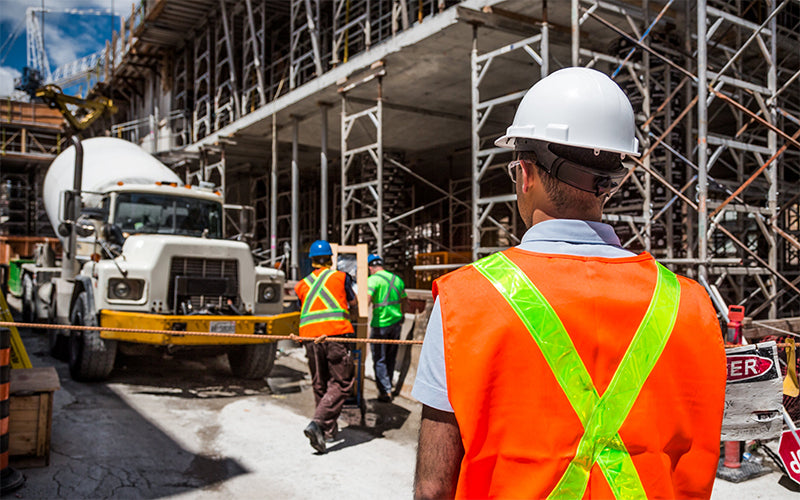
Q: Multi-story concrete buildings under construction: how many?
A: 1